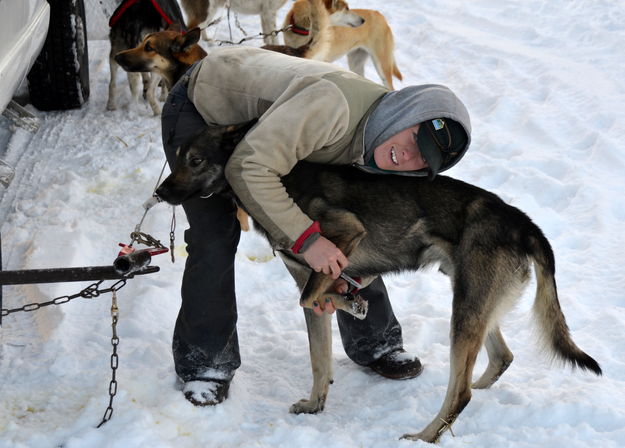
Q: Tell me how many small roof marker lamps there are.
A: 0